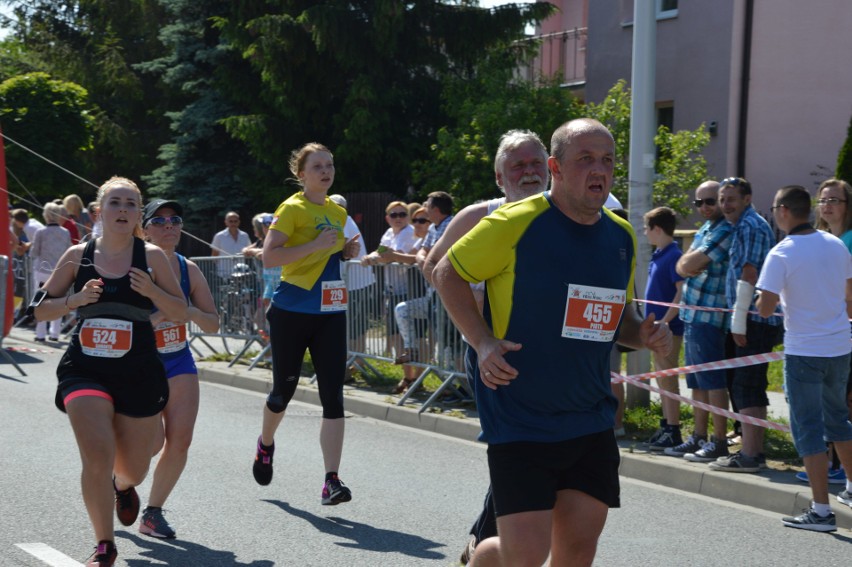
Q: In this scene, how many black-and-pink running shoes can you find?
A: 2